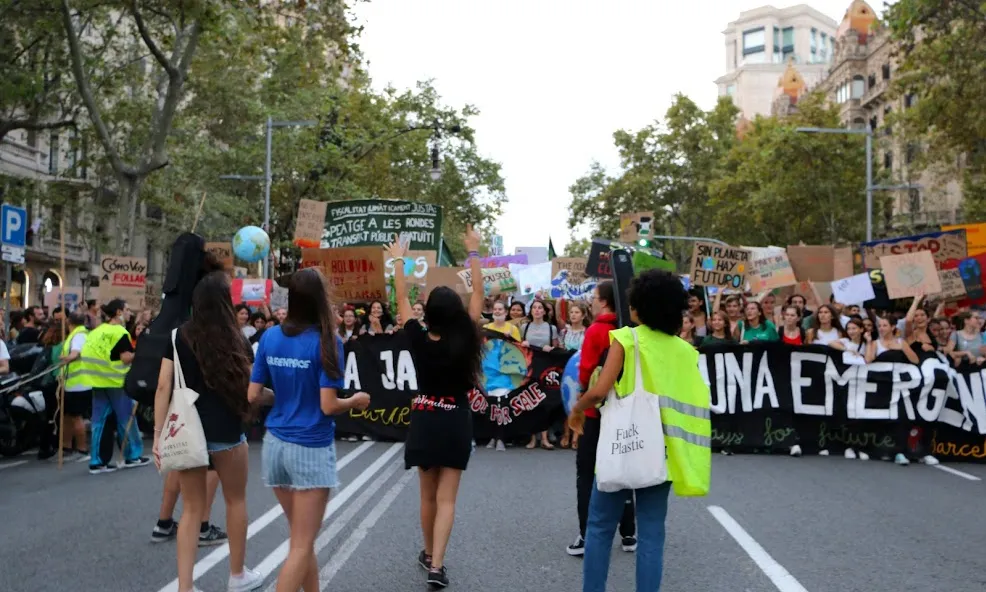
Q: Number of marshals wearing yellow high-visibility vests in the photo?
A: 3